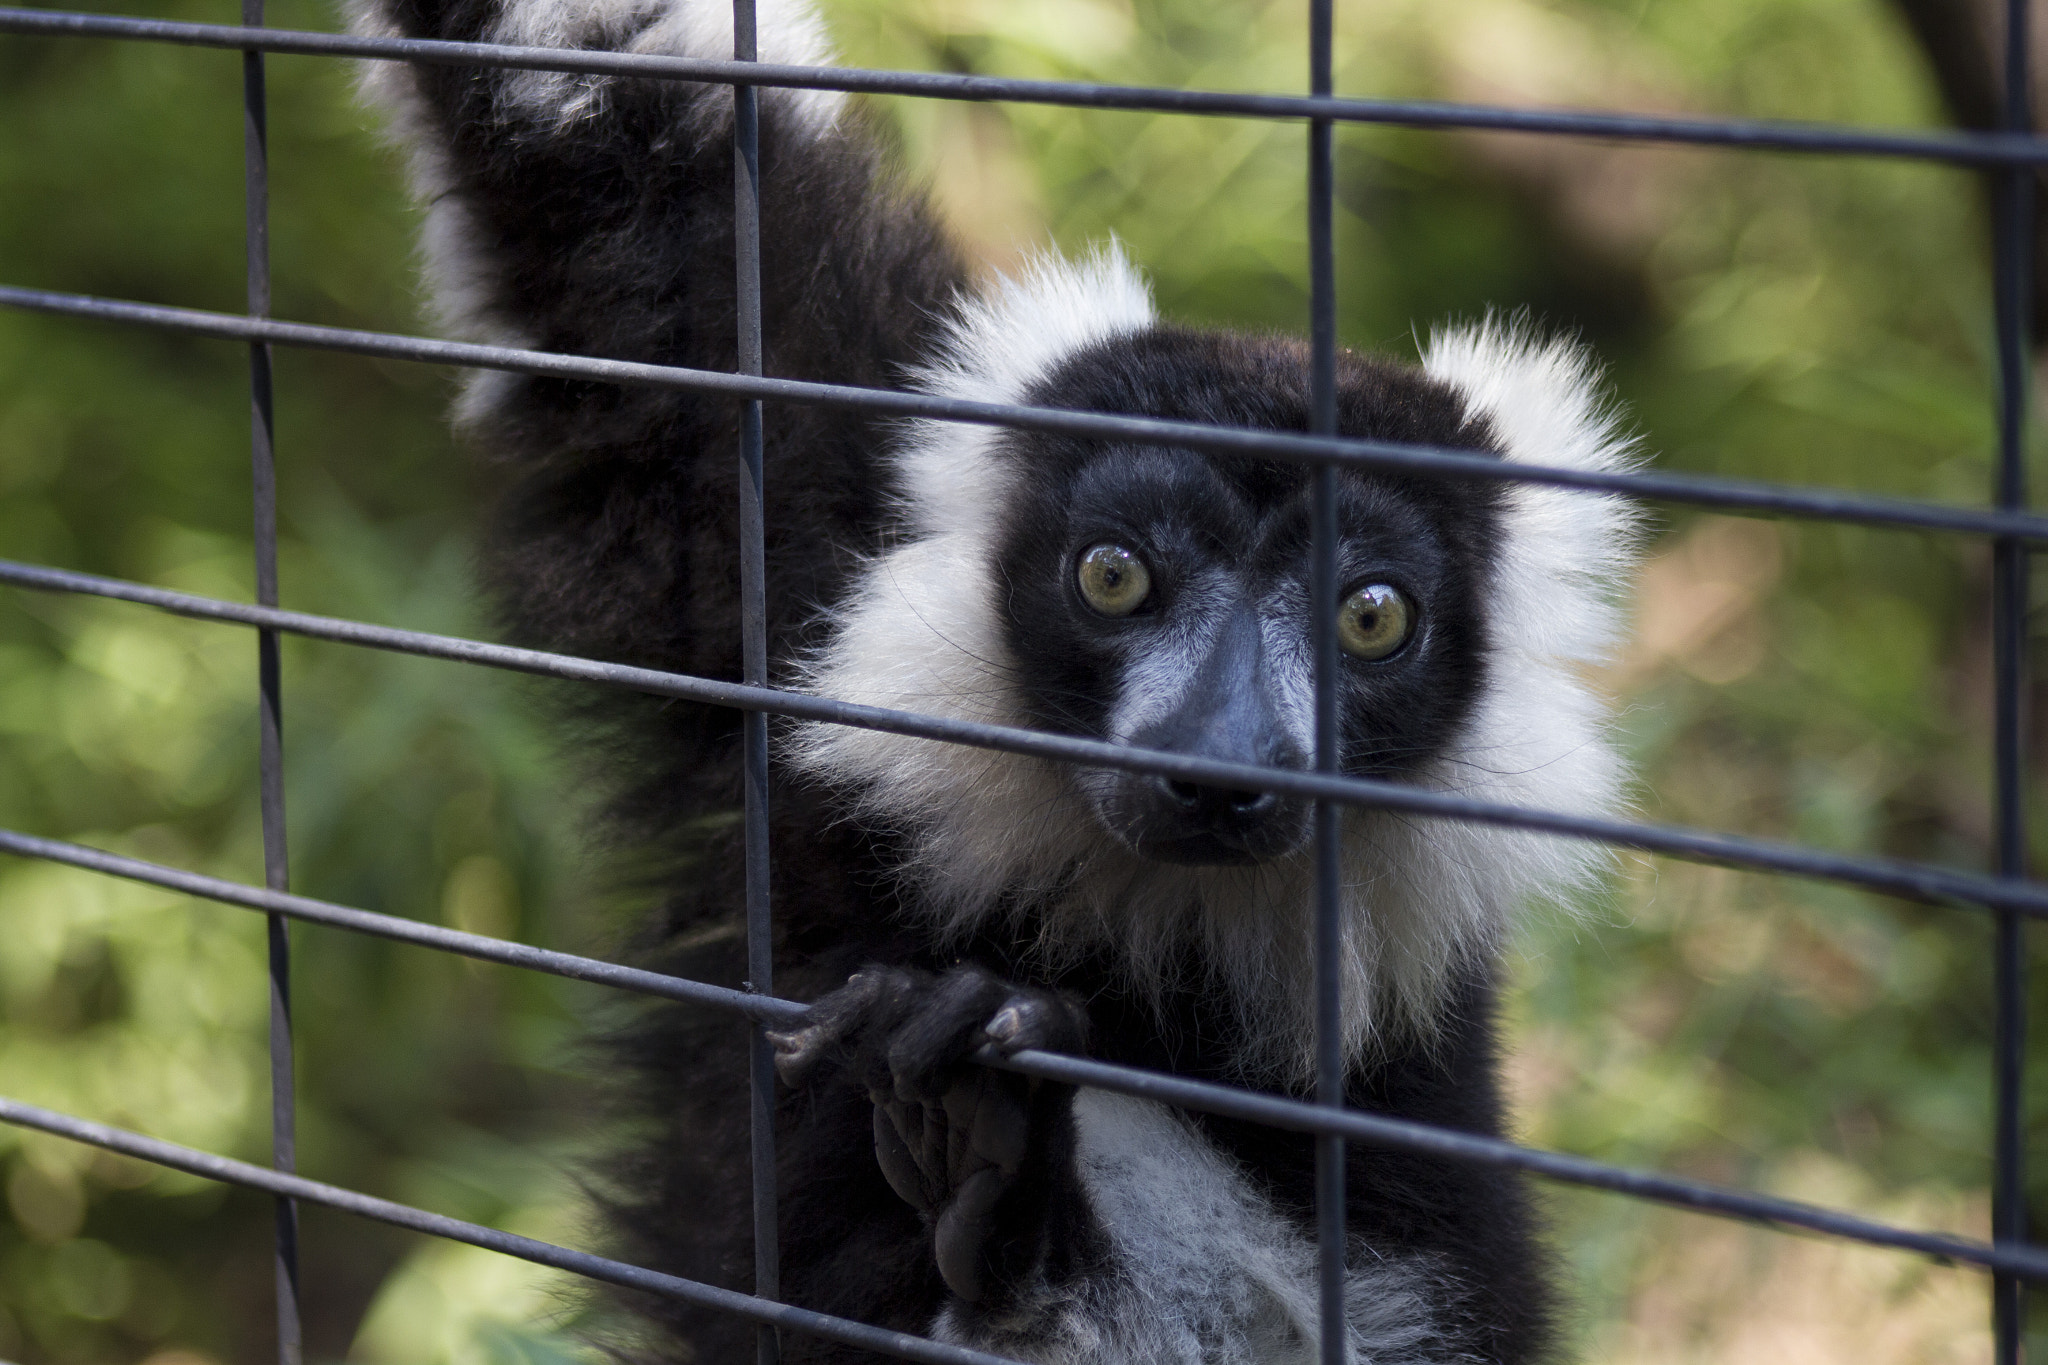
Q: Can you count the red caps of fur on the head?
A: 0